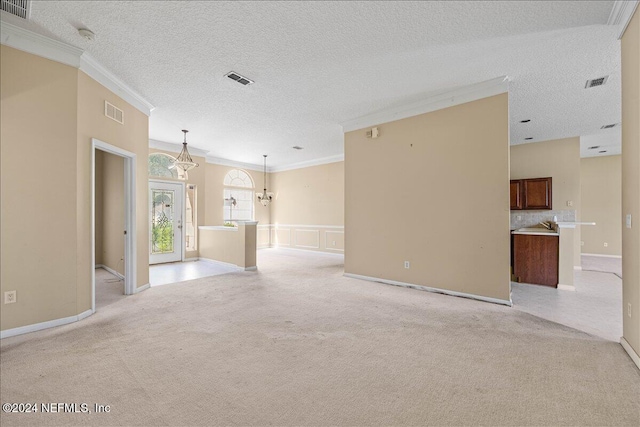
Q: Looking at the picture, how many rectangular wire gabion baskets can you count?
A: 0